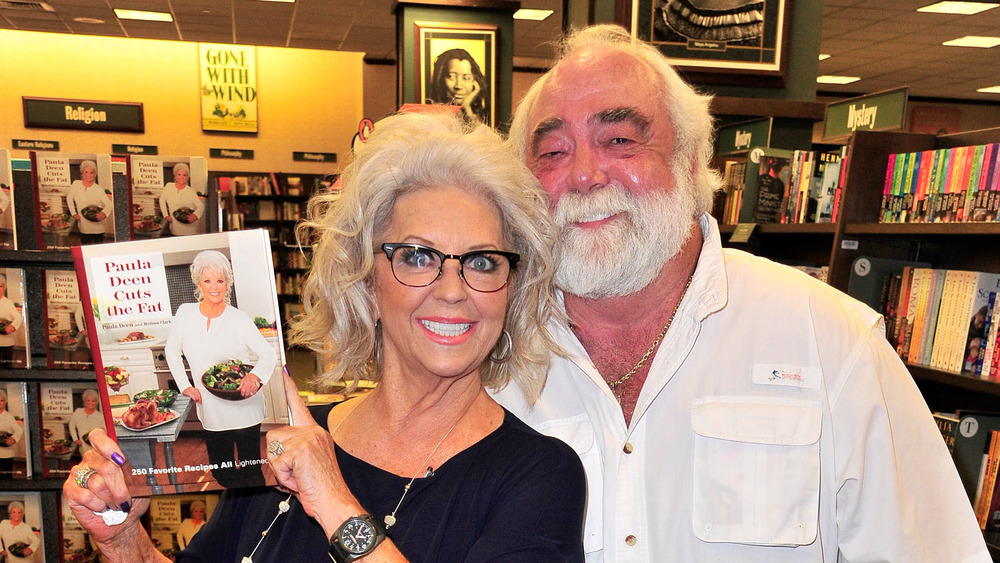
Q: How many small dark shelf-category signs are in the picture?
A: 4